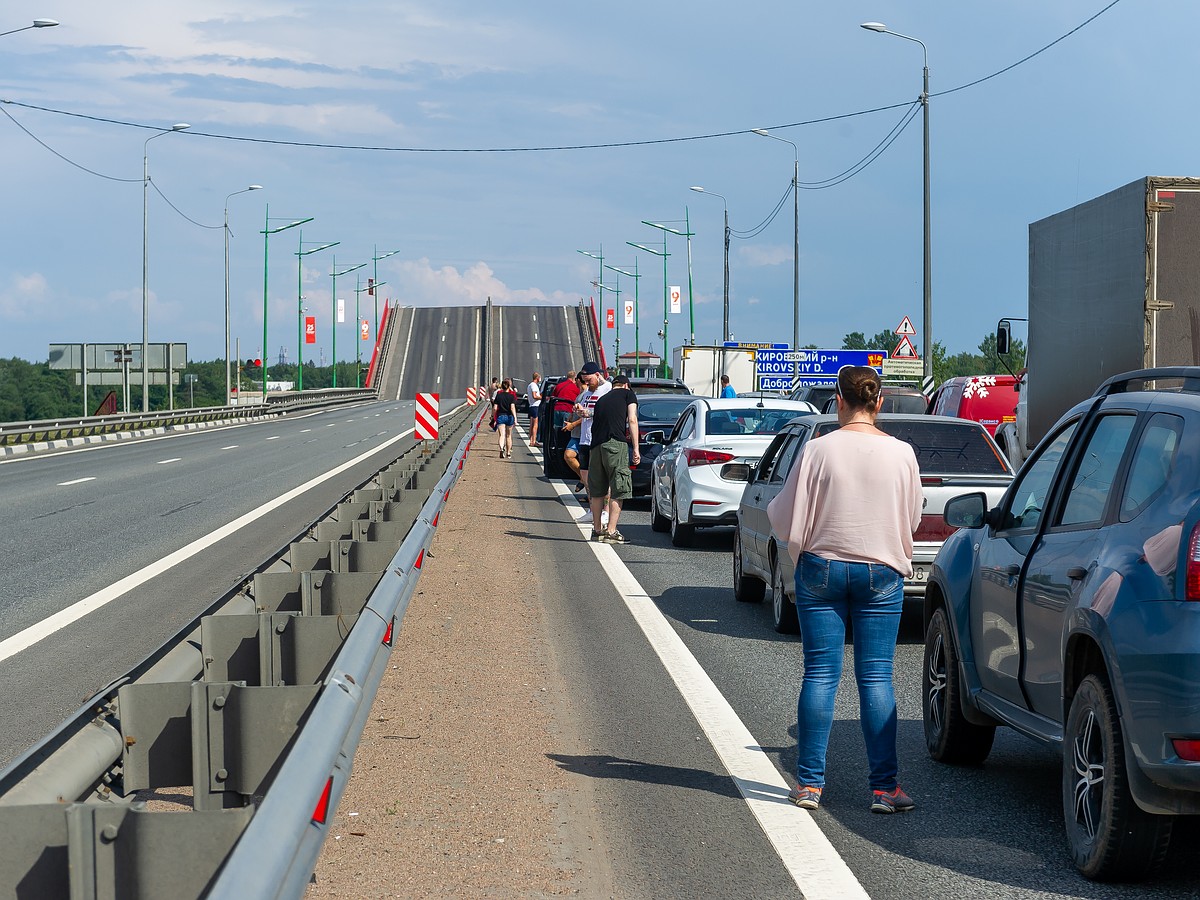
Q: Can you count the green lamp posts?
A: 10